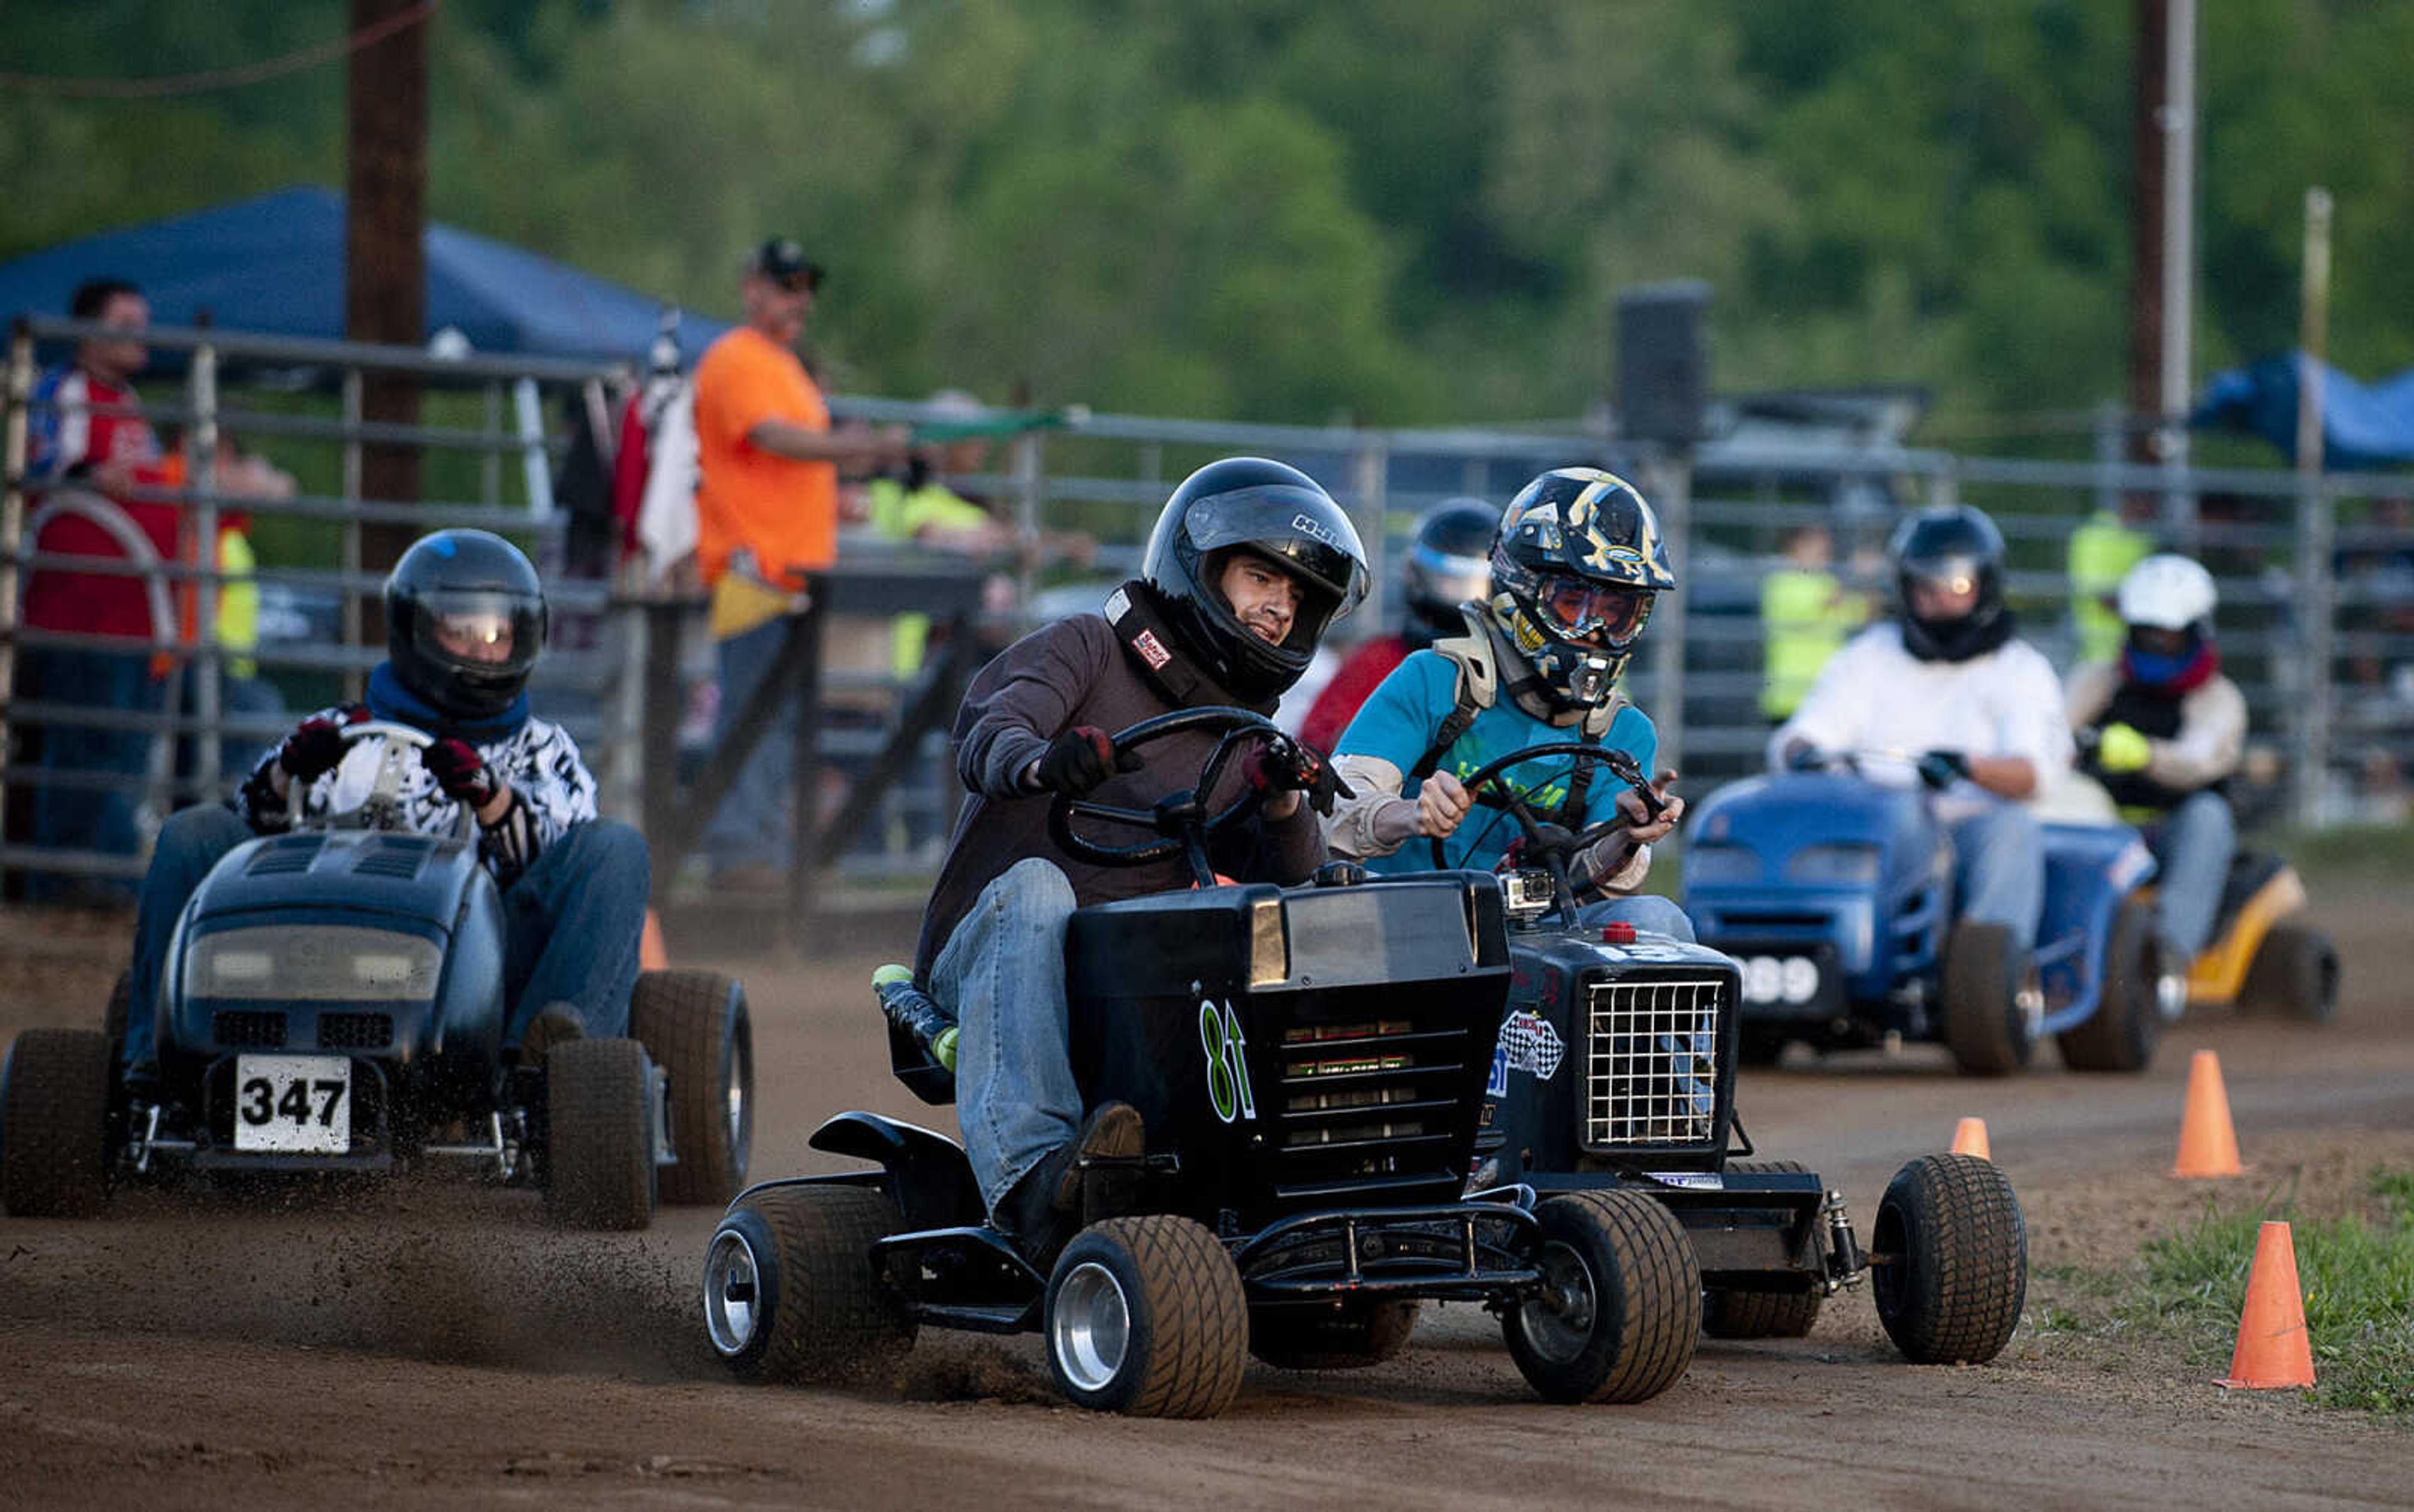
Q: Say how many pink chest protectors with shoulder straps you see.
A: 0